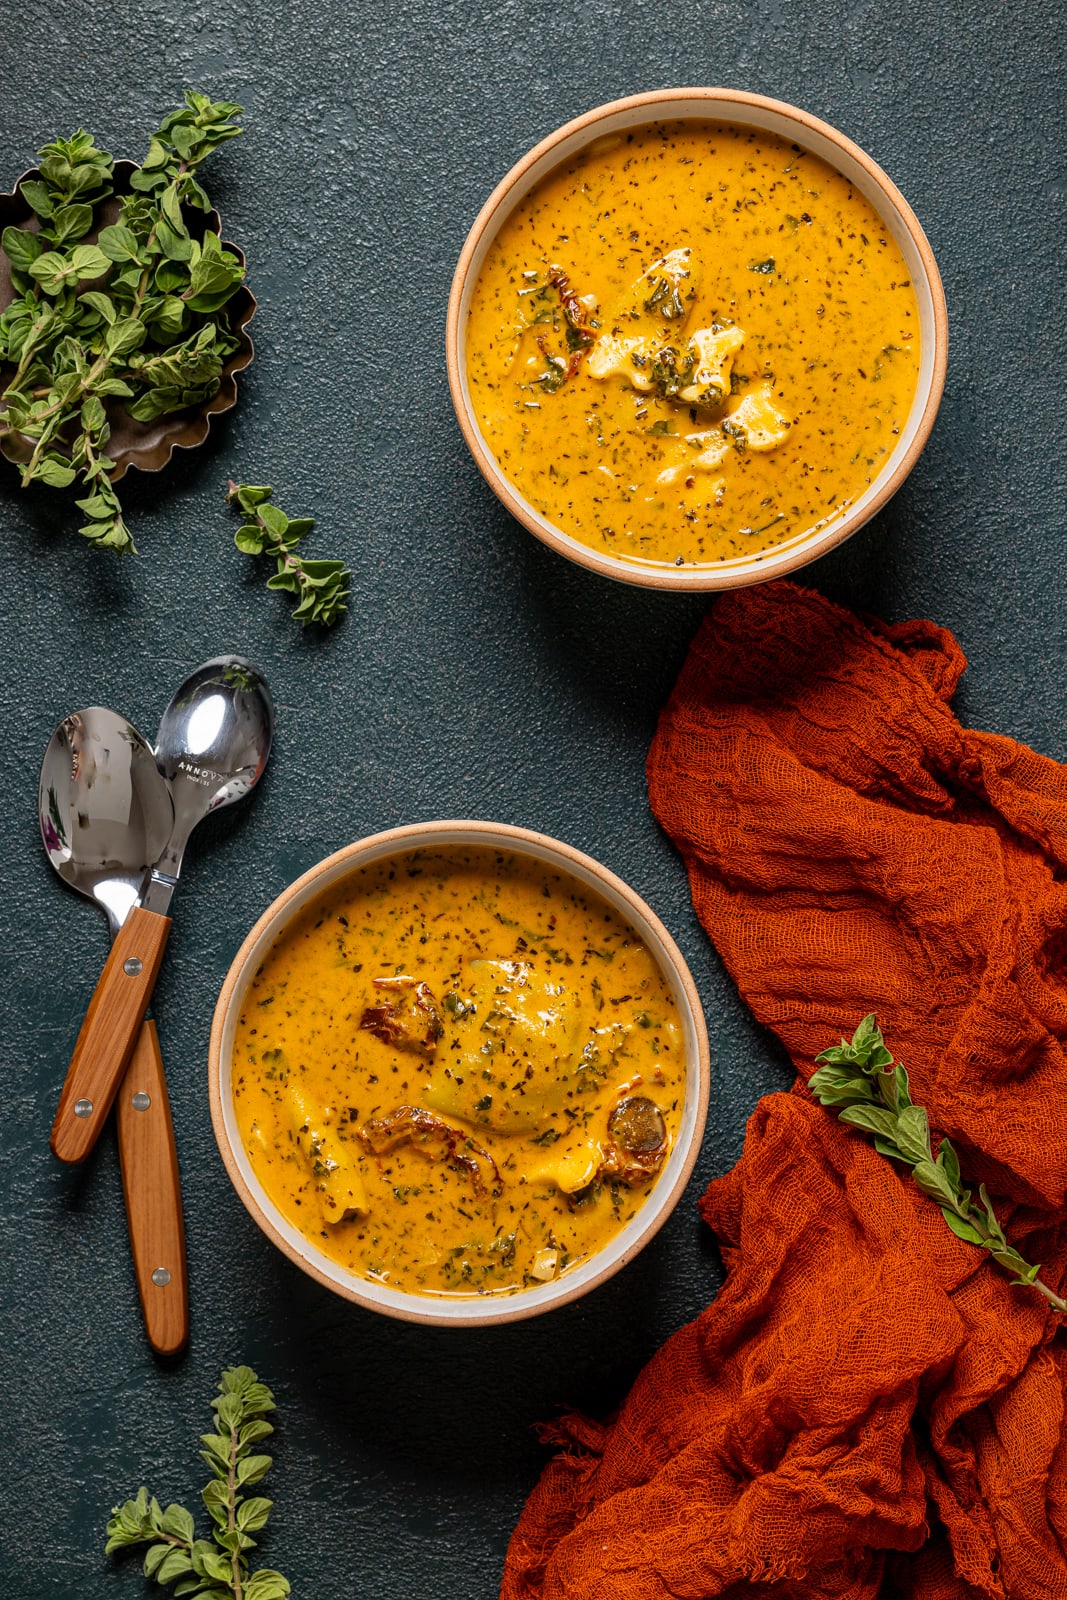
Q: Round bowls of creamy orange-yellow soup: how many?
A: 2